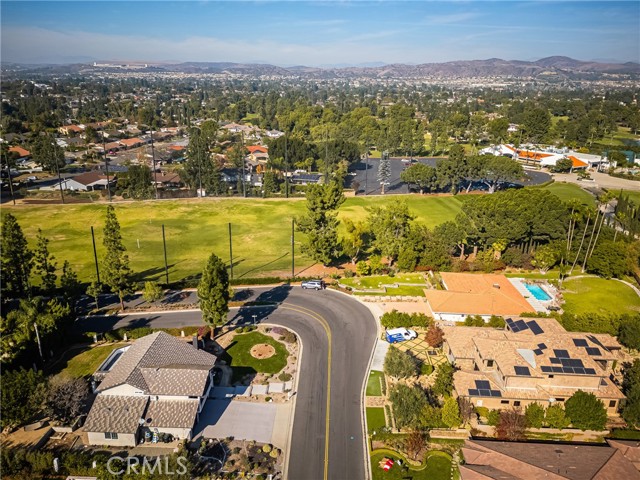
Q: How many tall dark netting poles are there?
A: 13